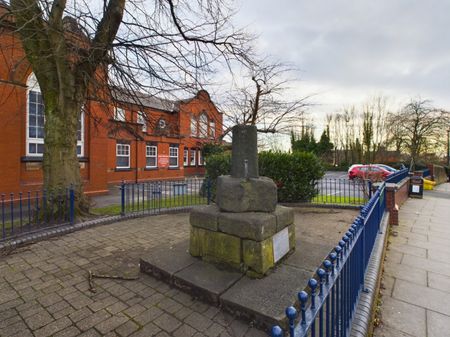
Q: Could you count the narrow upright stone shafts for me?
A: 1